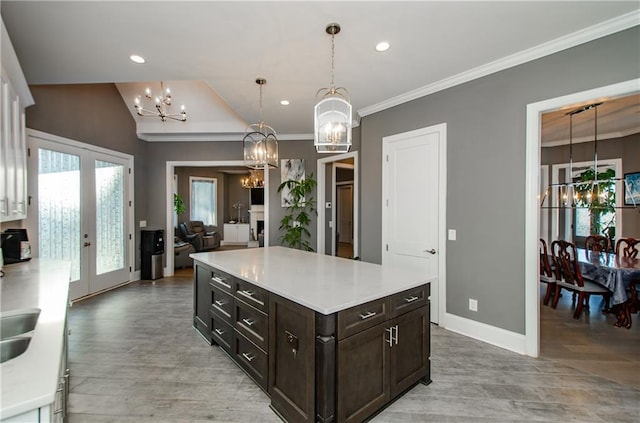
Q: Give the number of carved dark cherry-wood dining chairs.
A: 4